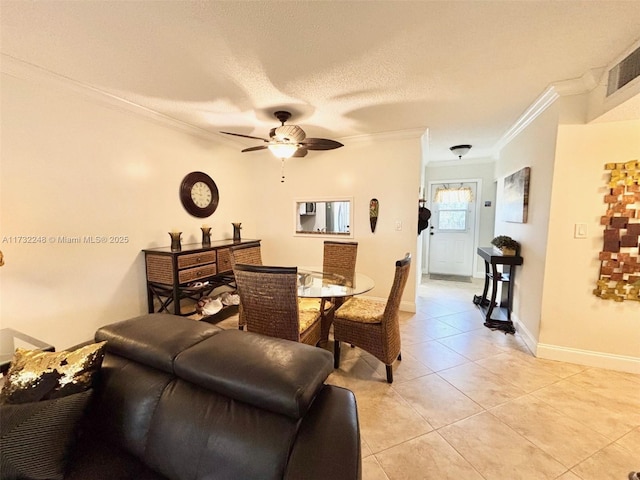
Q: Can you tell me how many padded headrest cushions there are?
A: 2